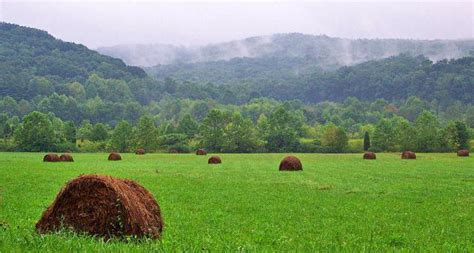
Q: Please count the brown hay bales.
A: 11